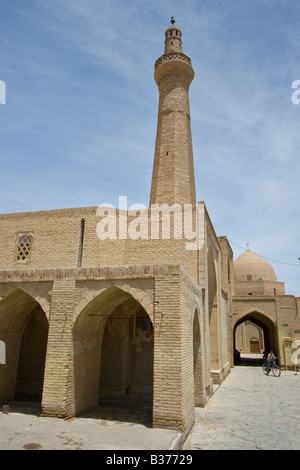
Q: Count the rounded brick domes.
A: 1